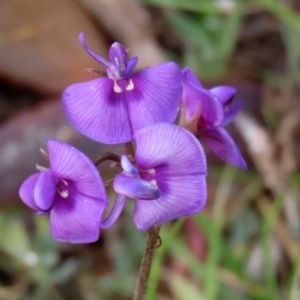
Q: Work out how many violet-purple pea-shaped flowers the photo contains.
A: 4